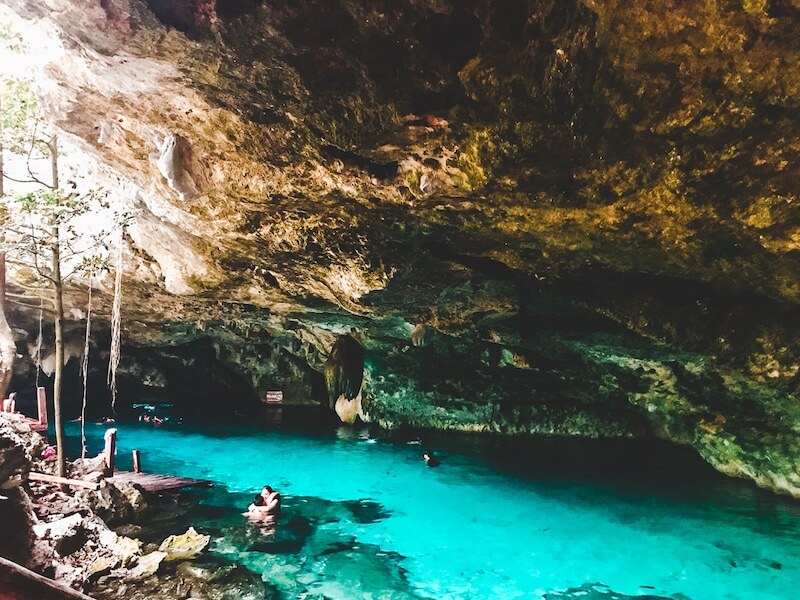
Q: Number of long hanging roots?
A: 3